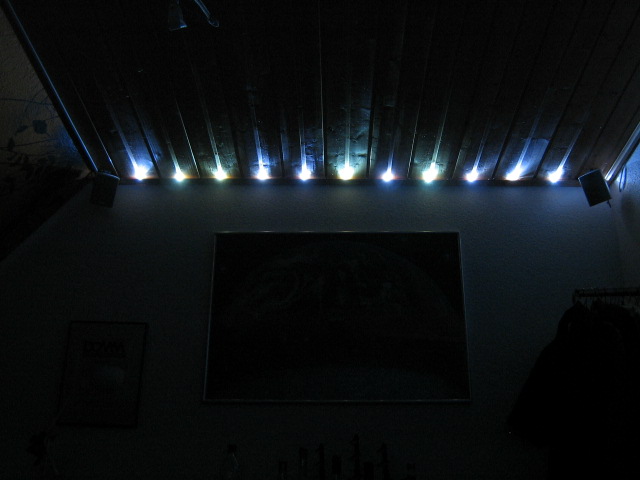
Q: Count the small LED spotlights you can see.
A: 11